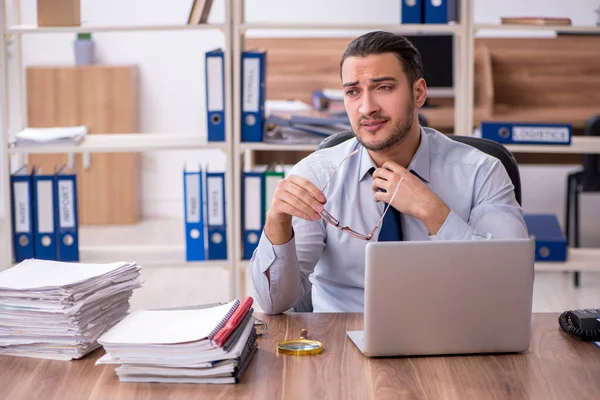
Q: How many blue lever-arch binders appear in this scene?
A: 12